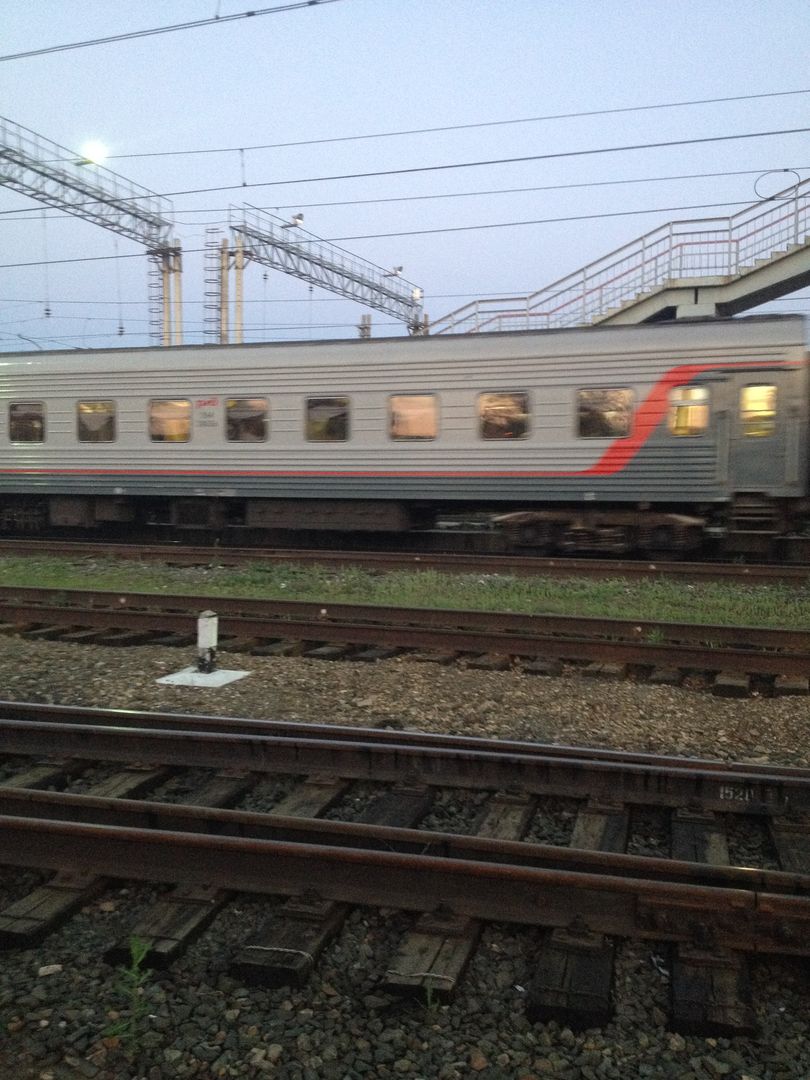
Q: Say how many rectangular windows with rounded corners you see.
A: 10